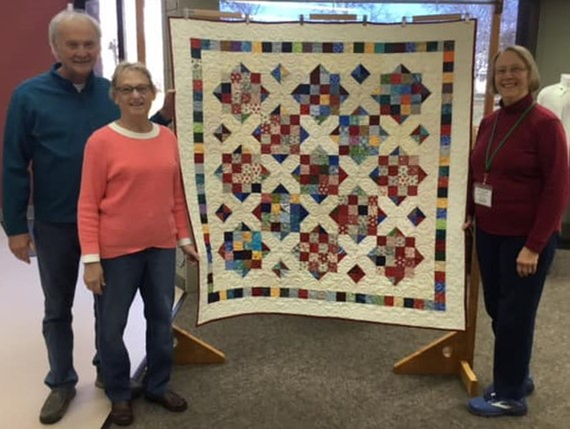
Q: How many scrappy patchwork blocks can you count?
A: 13